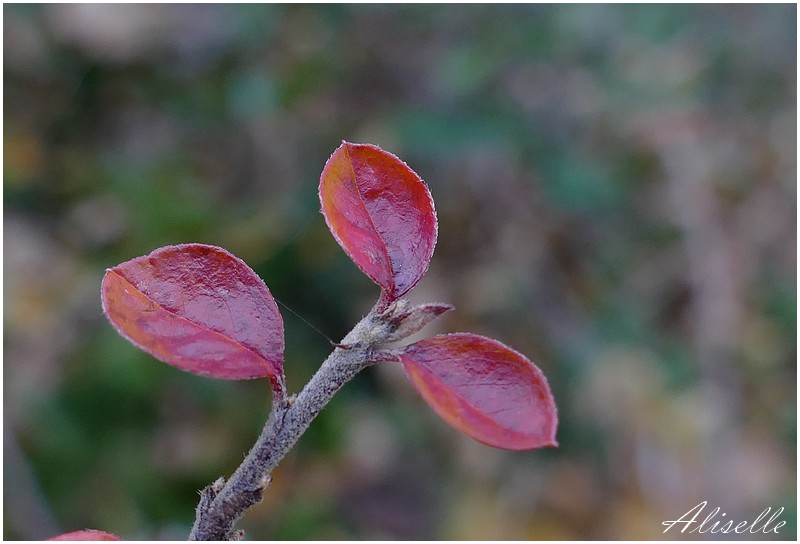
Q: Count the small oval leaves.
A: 3